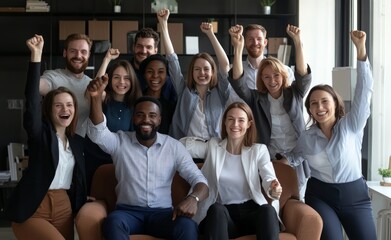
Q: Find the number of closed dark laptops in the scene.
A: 0